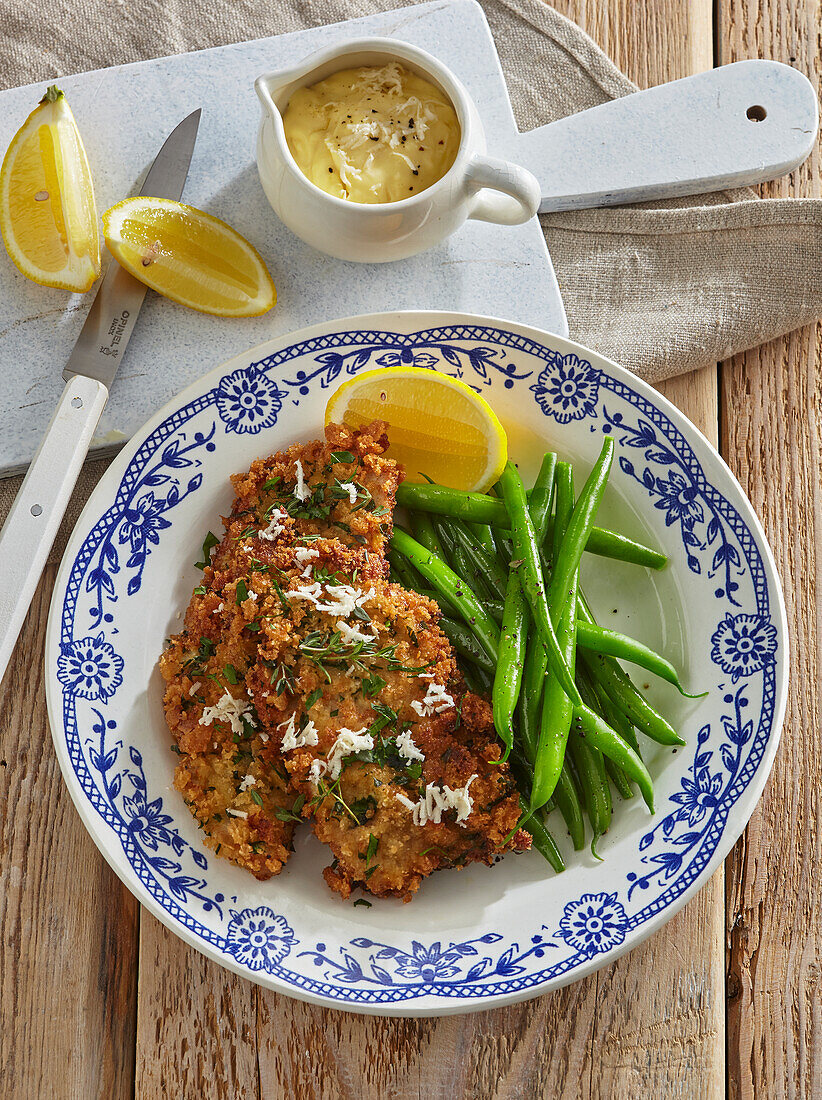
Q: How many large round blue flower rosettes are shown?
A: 6